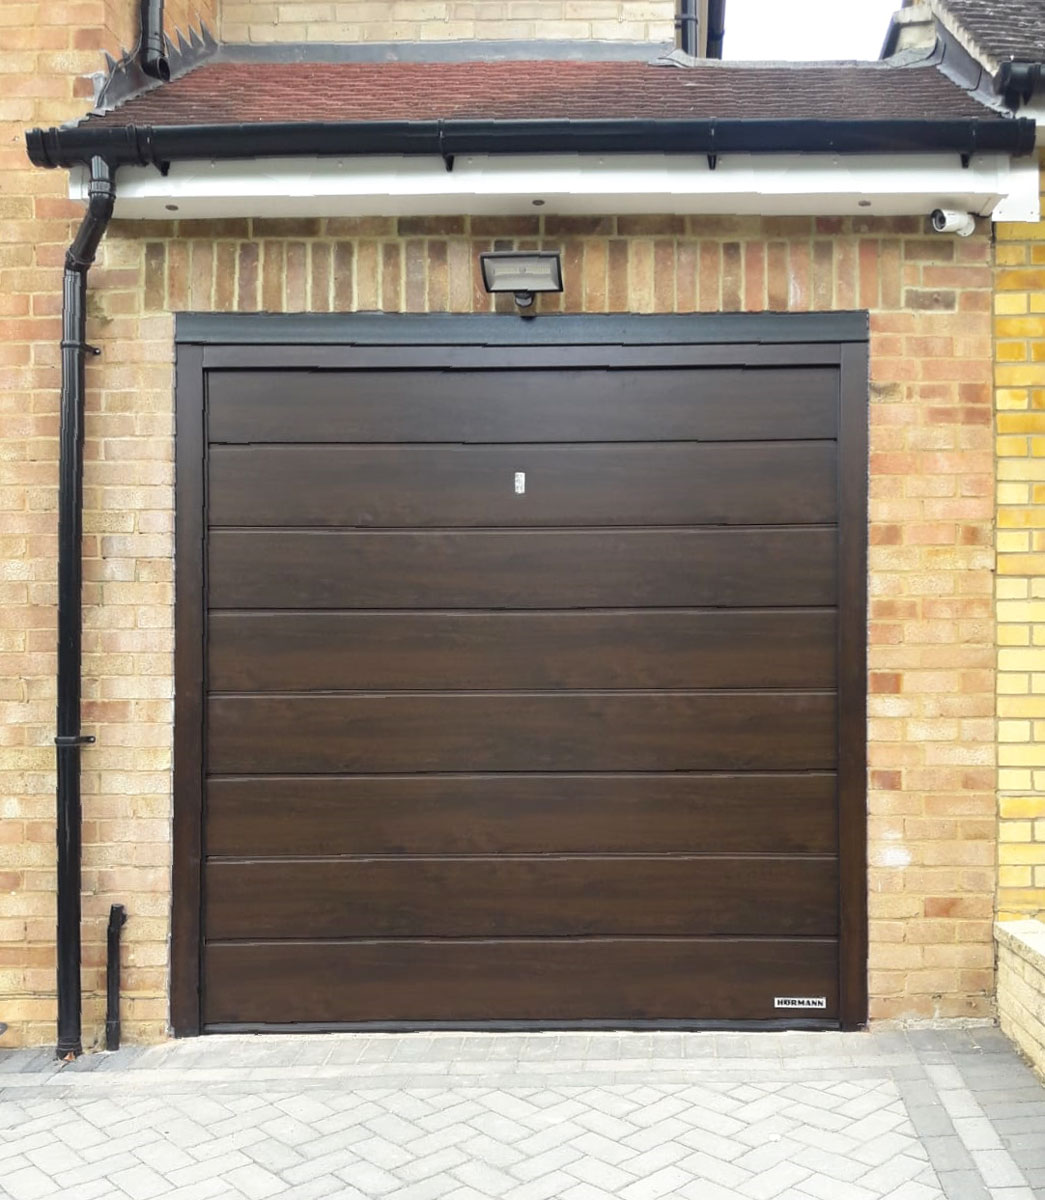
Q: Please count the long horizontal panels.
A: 8